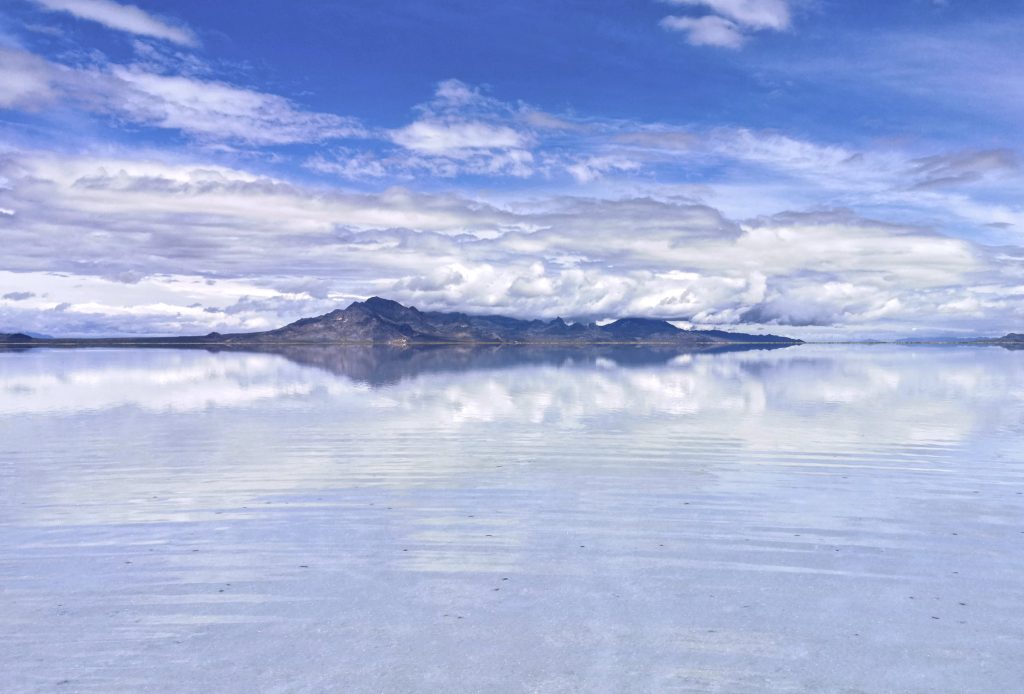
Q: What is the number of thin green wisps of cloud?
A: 0